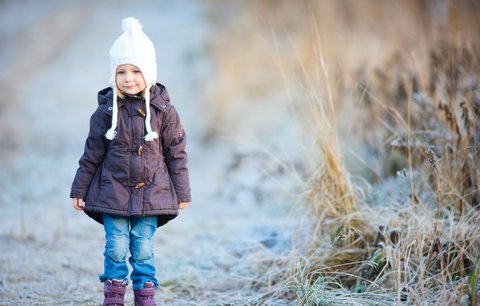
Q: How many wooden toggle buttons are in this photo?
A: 3